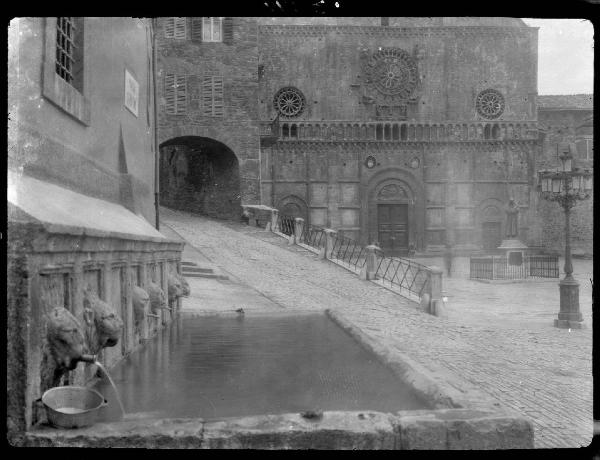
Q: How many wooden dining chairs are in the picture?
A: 0